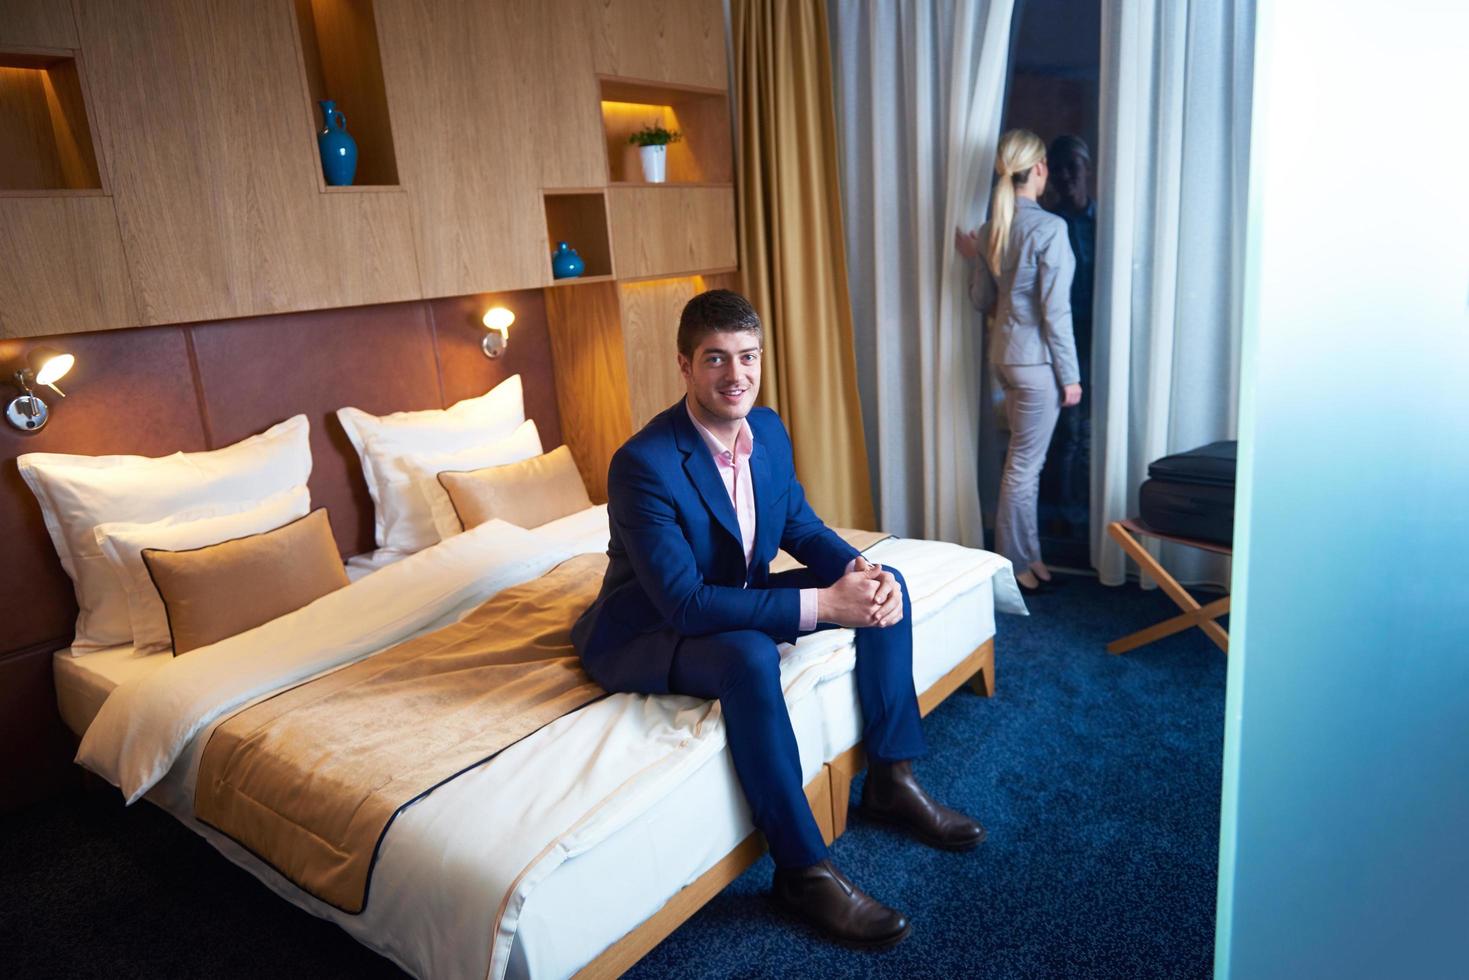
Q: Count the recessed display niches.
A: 4